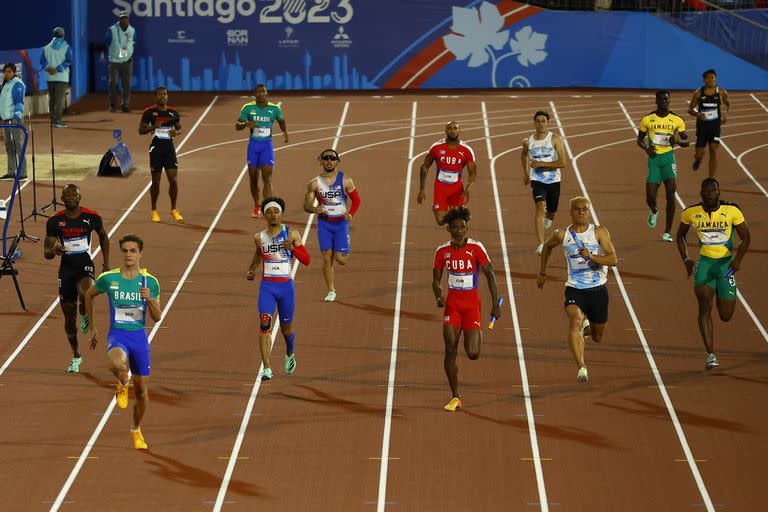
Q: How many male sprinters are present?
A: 13